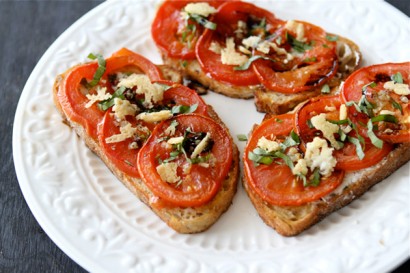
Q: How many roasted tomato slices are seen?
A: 9